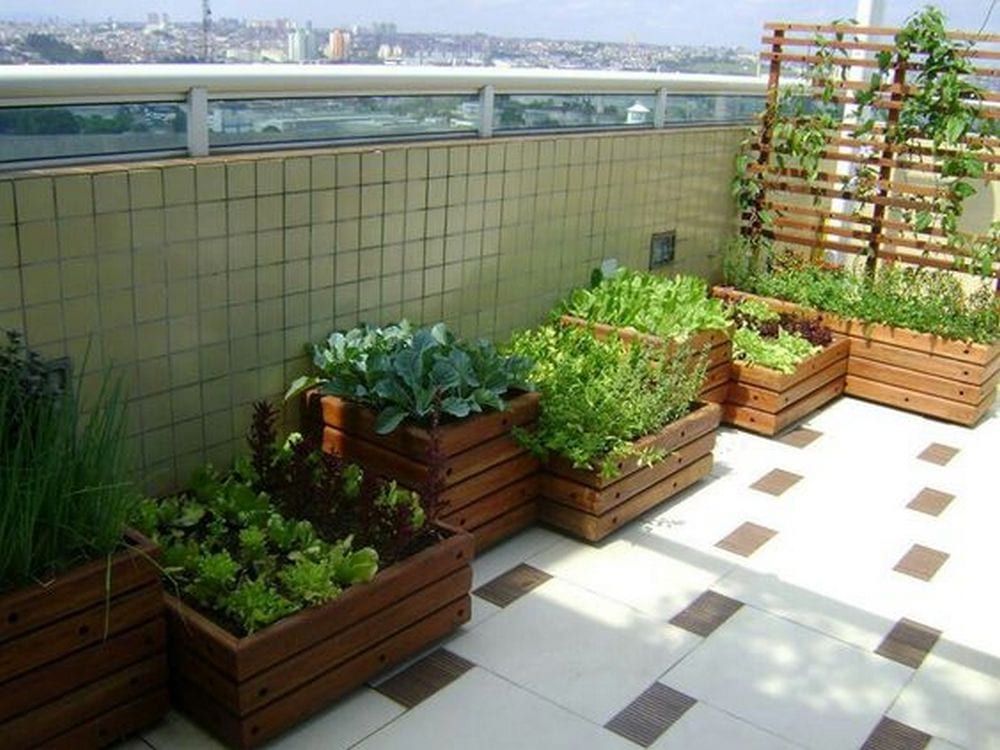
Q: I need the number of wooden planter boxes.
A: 7